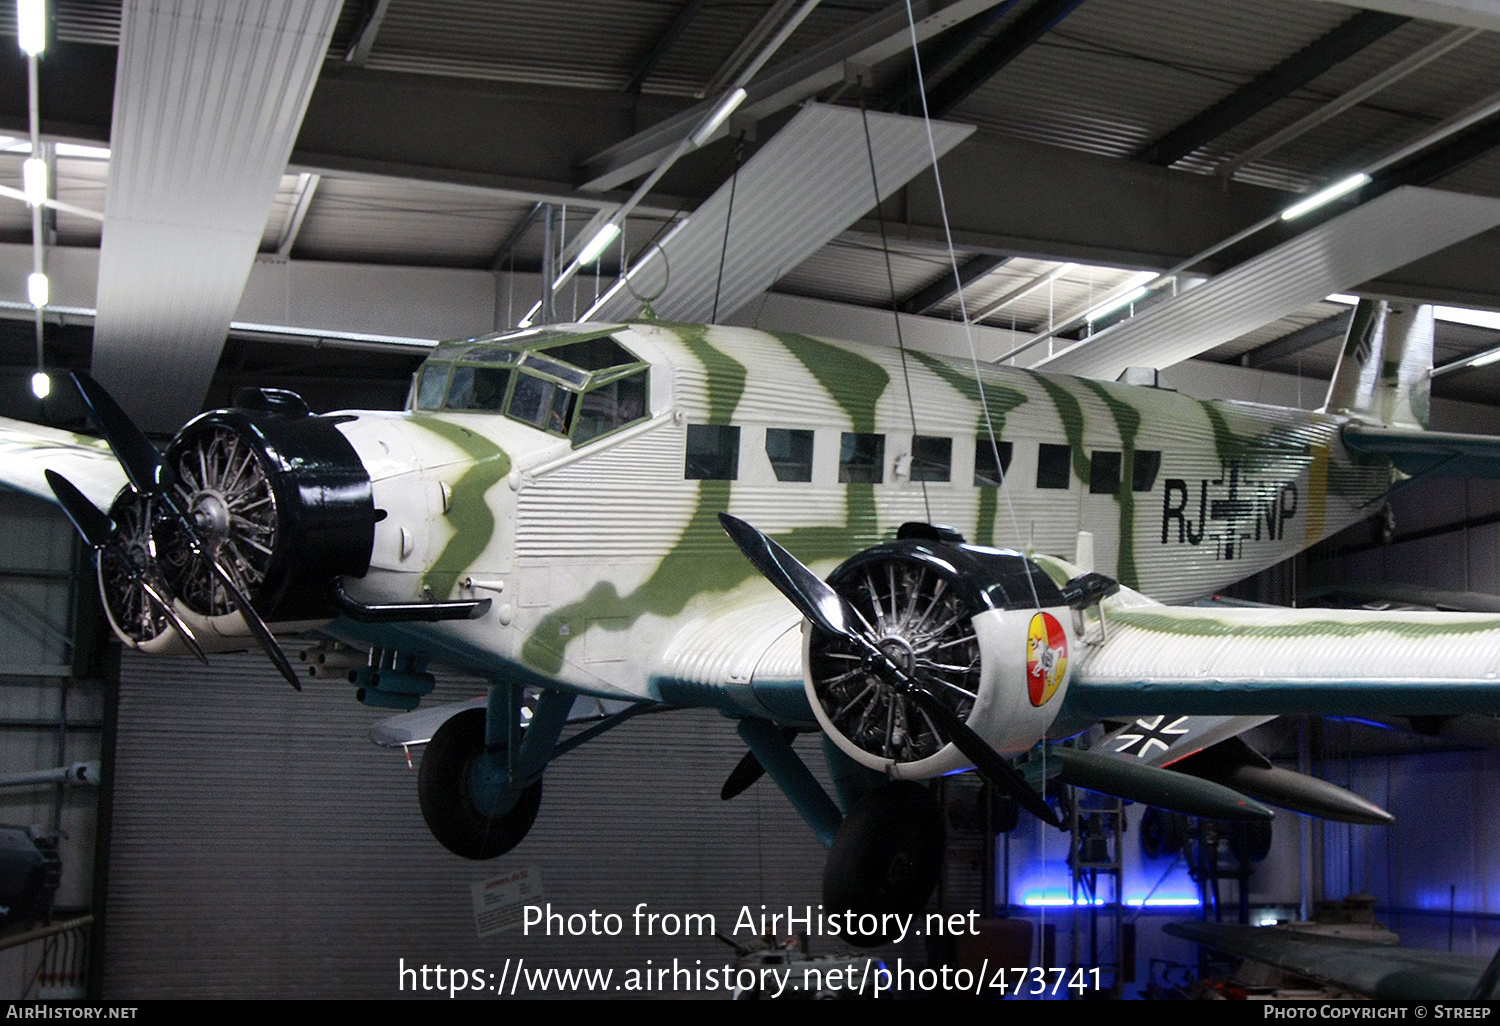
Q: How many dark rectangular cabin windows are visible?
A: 8